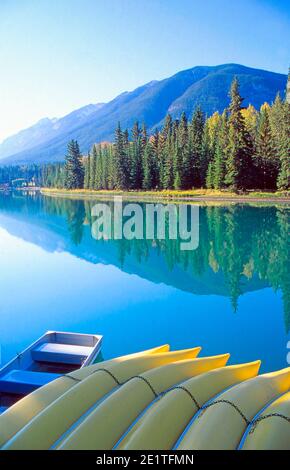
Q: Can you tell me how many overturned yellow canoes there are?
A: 6